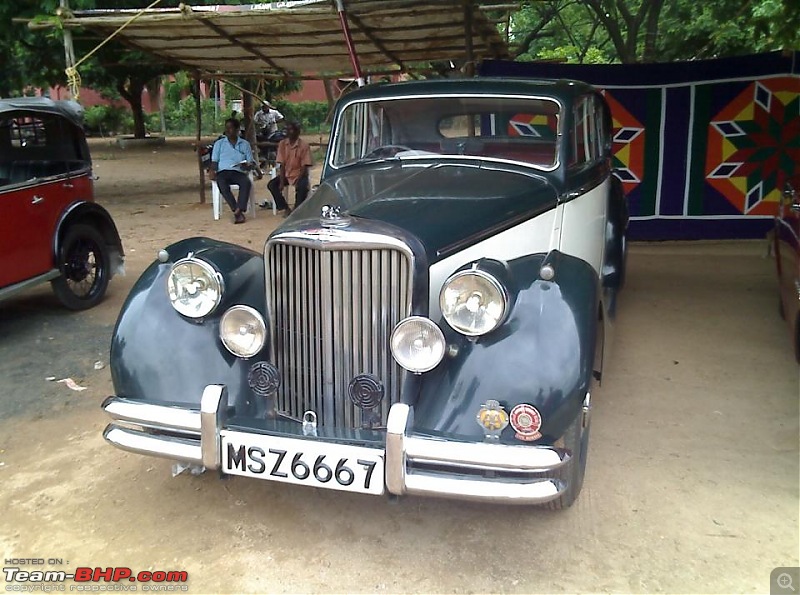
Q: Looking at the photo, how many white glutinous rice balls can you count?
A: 0